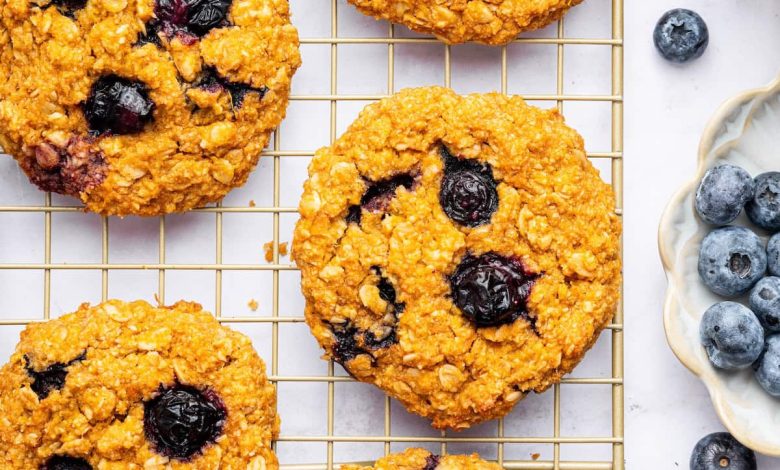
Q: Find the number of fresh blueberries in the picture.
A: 9